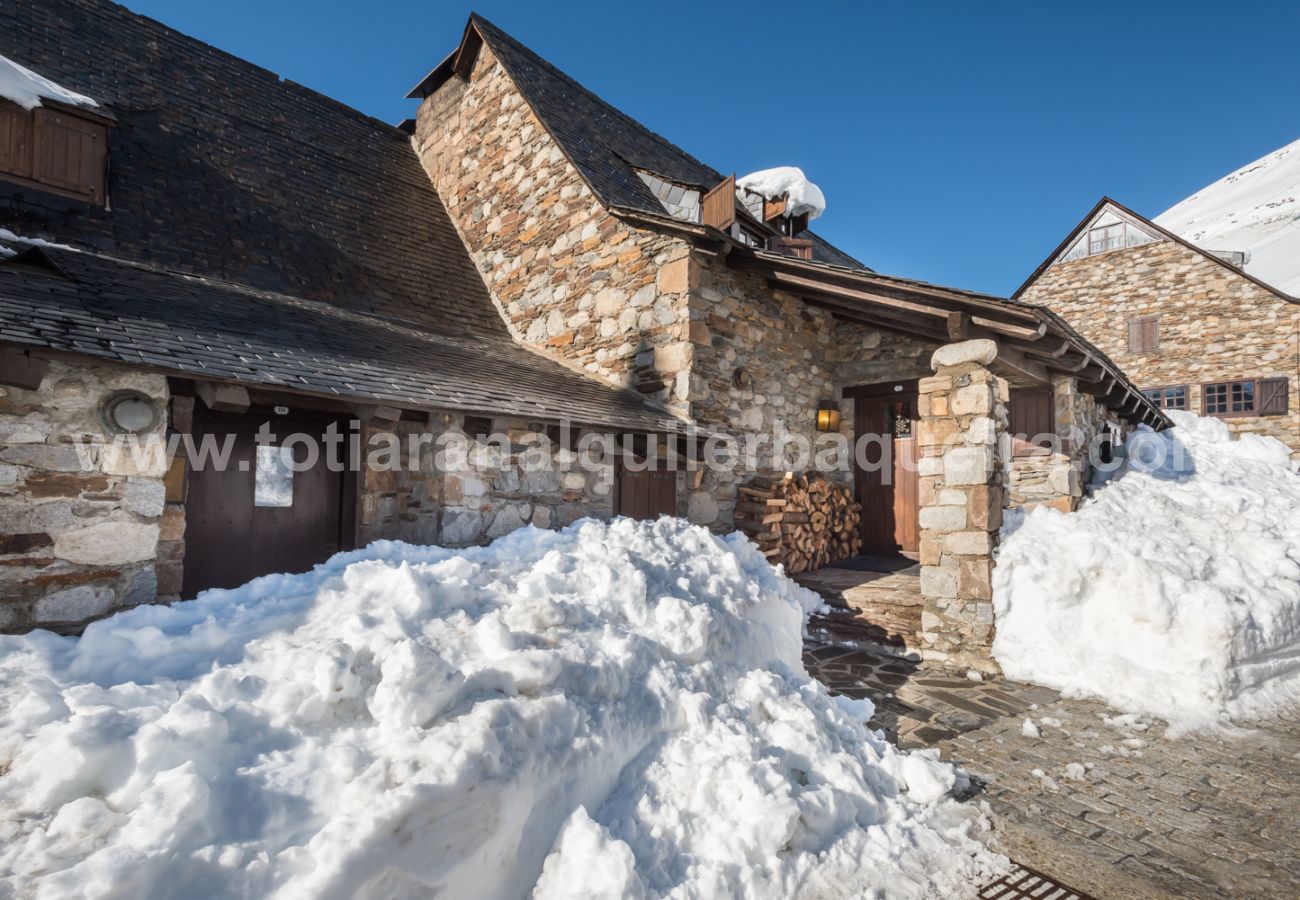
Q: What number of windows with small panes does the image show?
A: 2